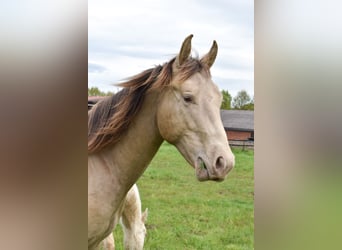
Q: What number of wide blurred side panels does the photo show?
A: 2